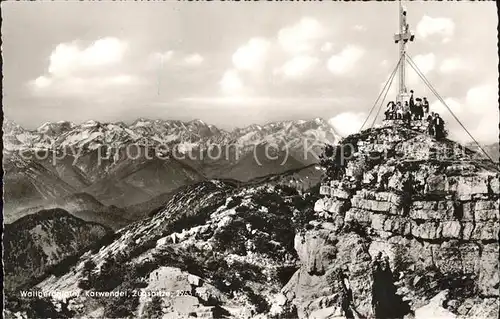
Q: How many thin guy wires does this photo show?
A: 4